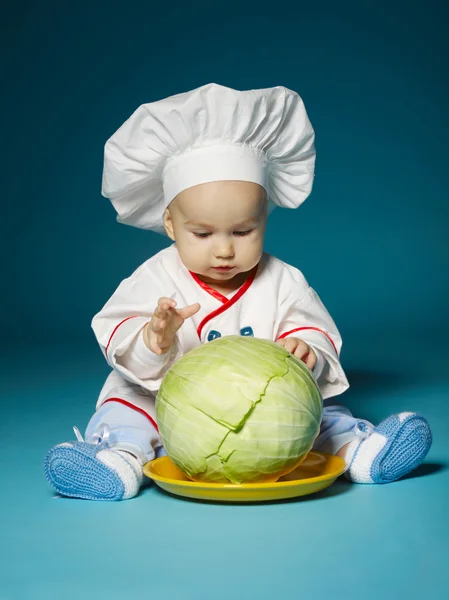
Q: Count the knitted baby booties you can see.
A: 2